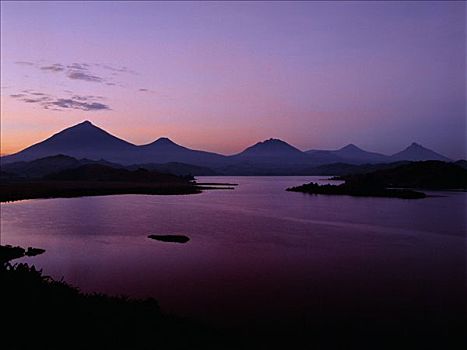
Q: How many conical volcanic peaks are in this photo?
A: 5